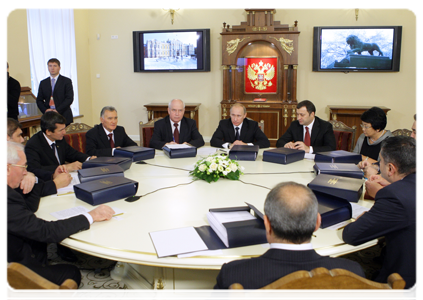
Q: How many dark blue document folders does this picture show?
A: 12